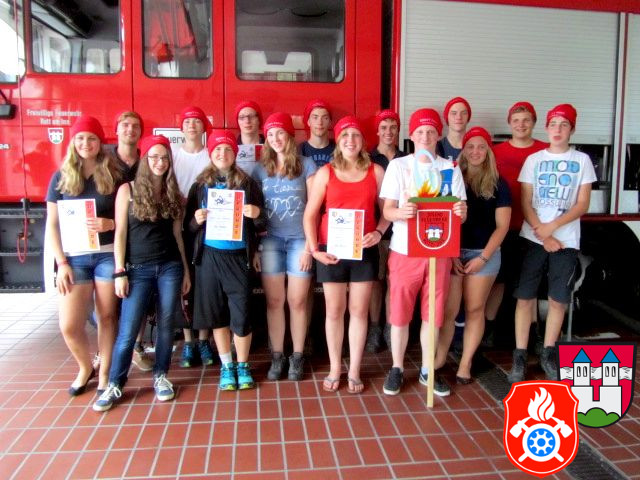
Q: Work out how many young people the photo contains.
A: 15